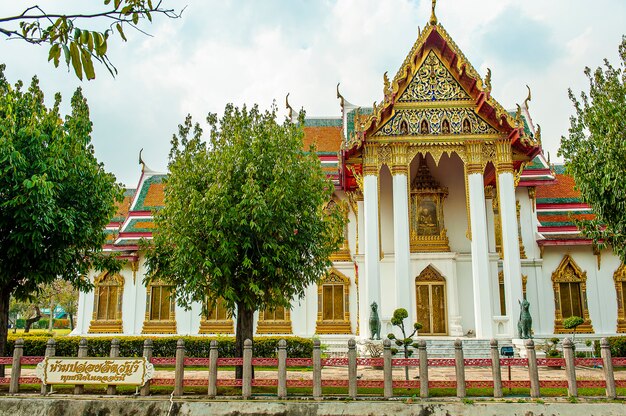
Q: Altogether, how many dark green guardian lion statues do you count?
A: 2